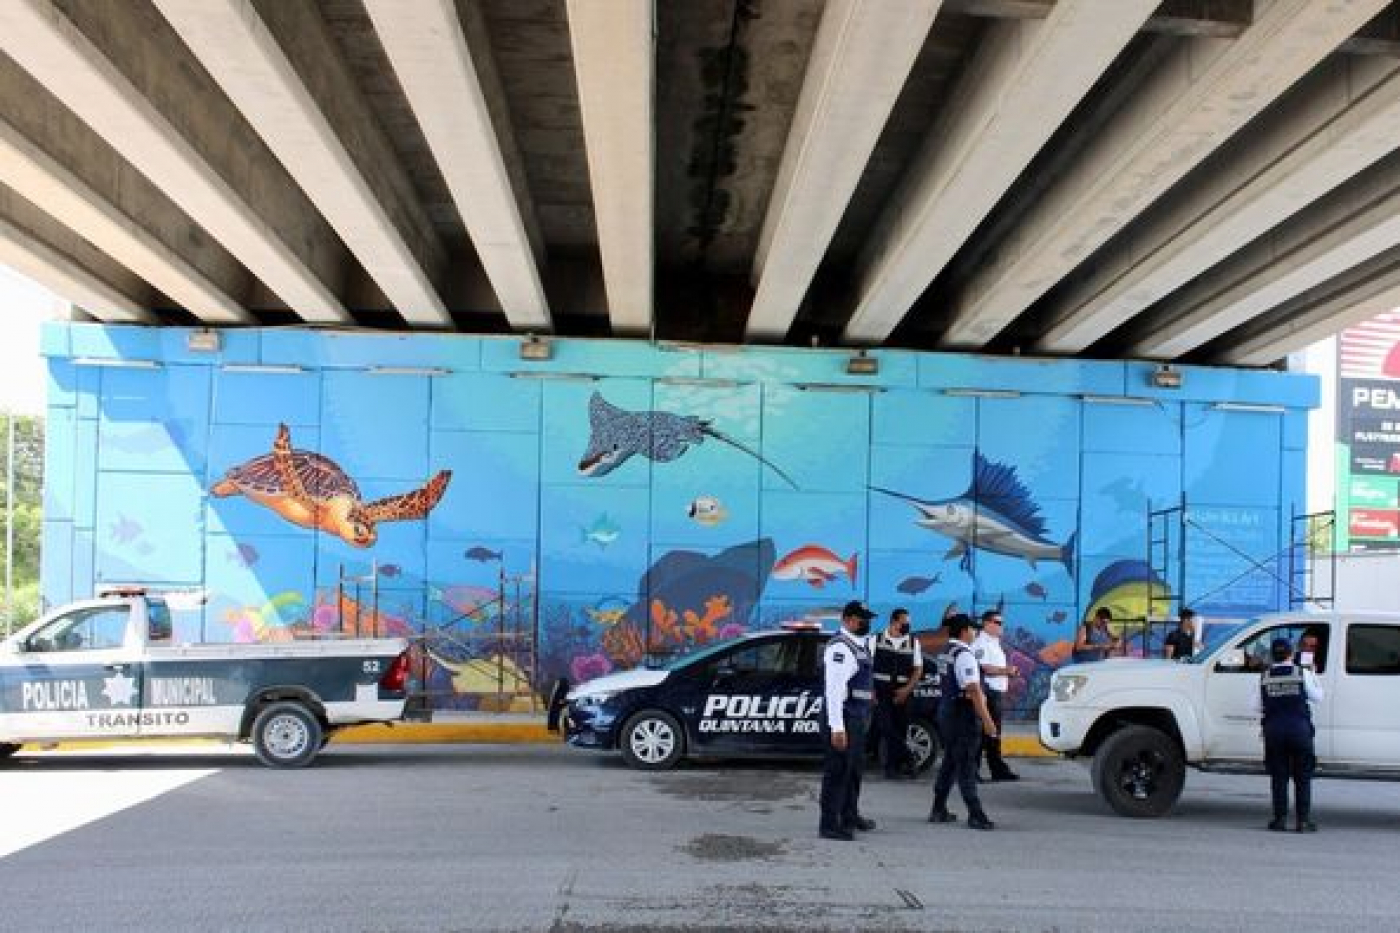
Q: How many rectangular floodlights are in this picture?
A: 4